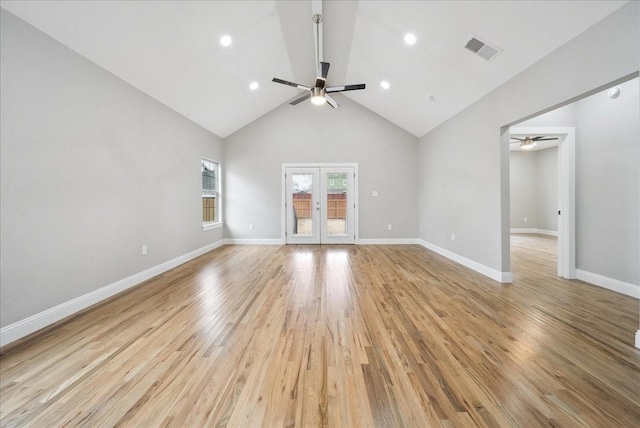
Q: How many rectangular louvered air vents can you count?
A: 1